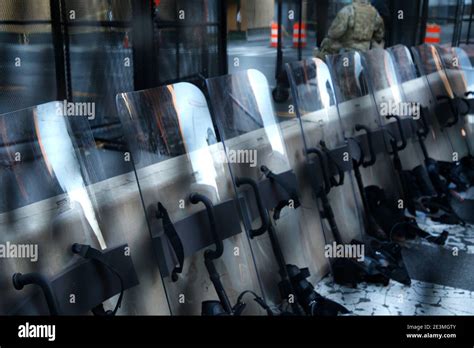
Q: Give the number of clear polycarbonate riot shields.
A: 9